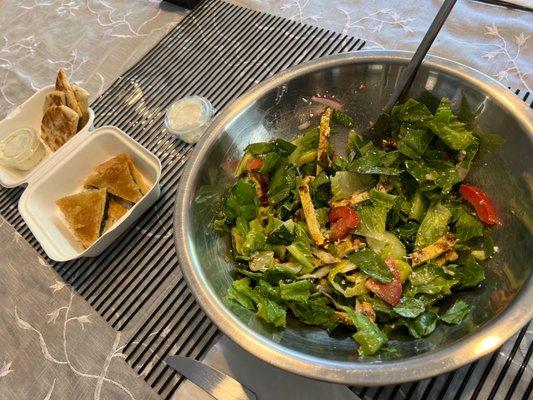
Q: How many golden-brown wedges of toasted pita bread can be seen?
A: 4